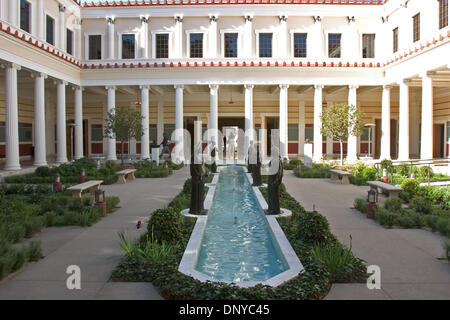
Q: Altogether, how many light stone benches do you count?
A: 4